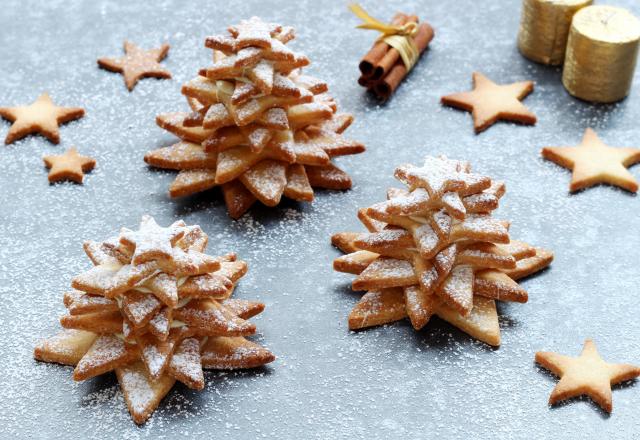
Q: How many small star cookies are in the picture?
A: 6